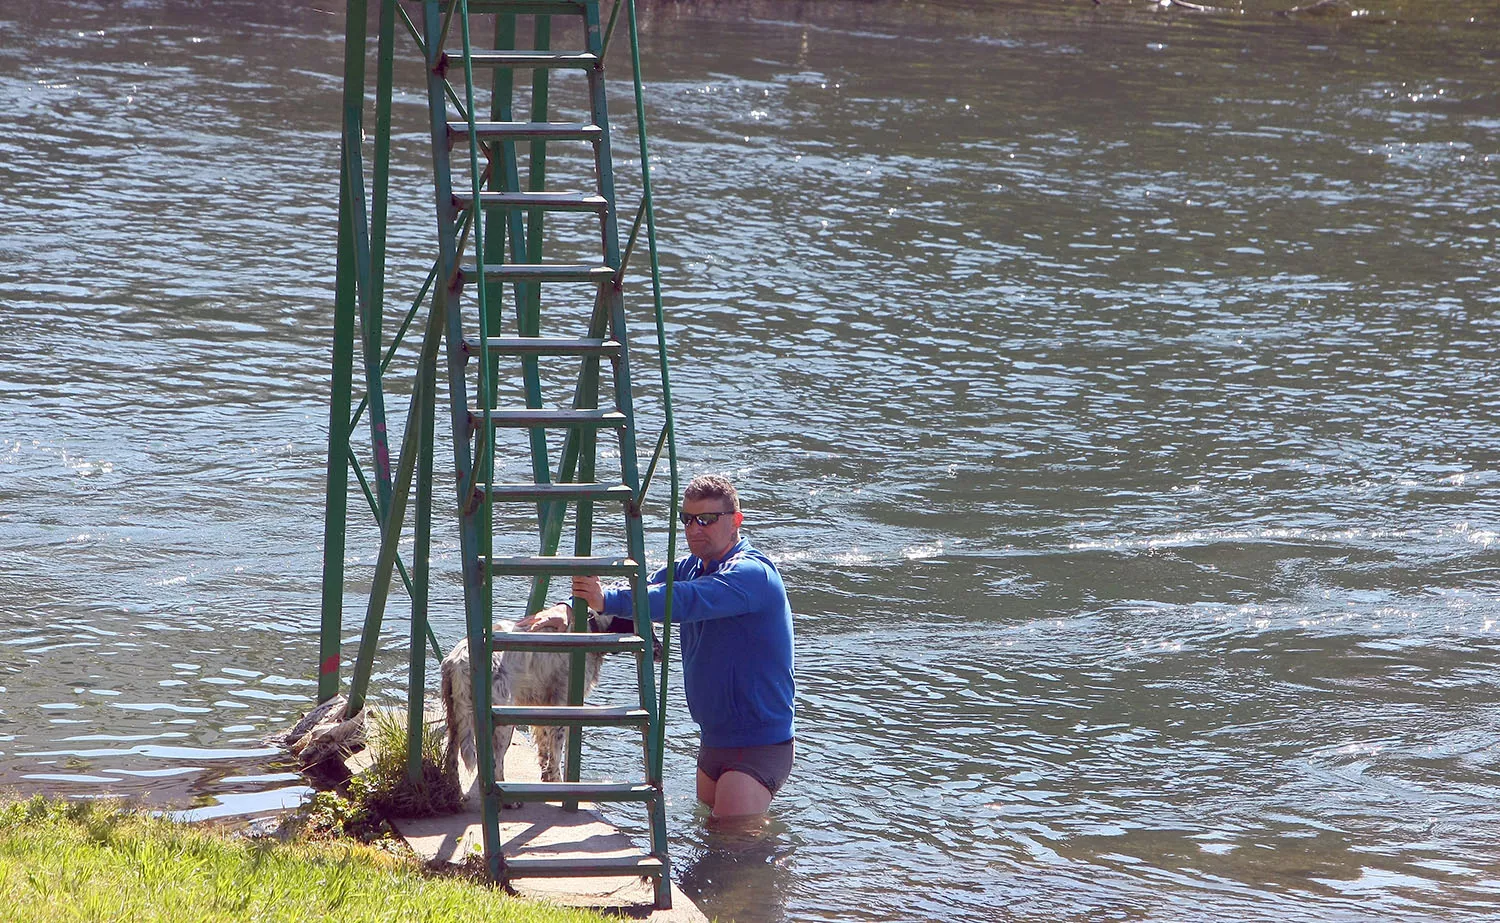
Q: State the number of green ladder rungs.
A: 13